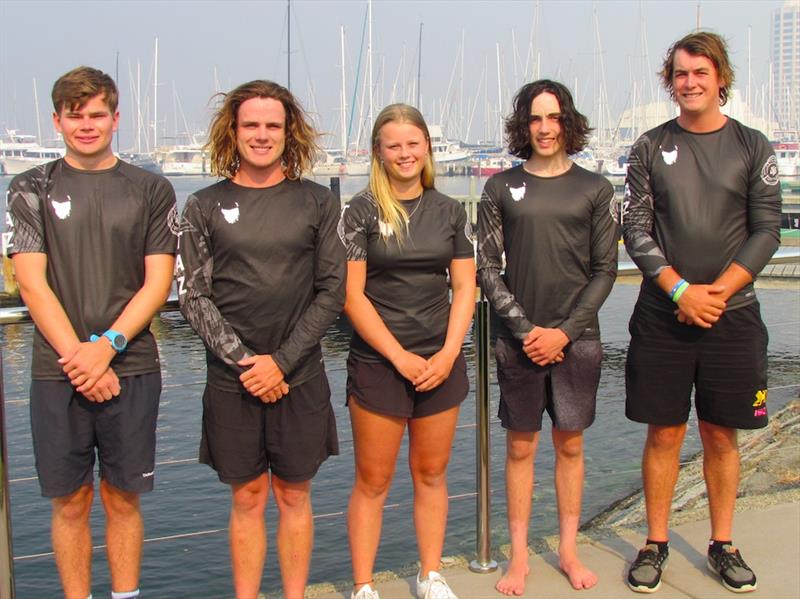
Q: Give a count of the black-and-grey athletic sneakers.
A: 2